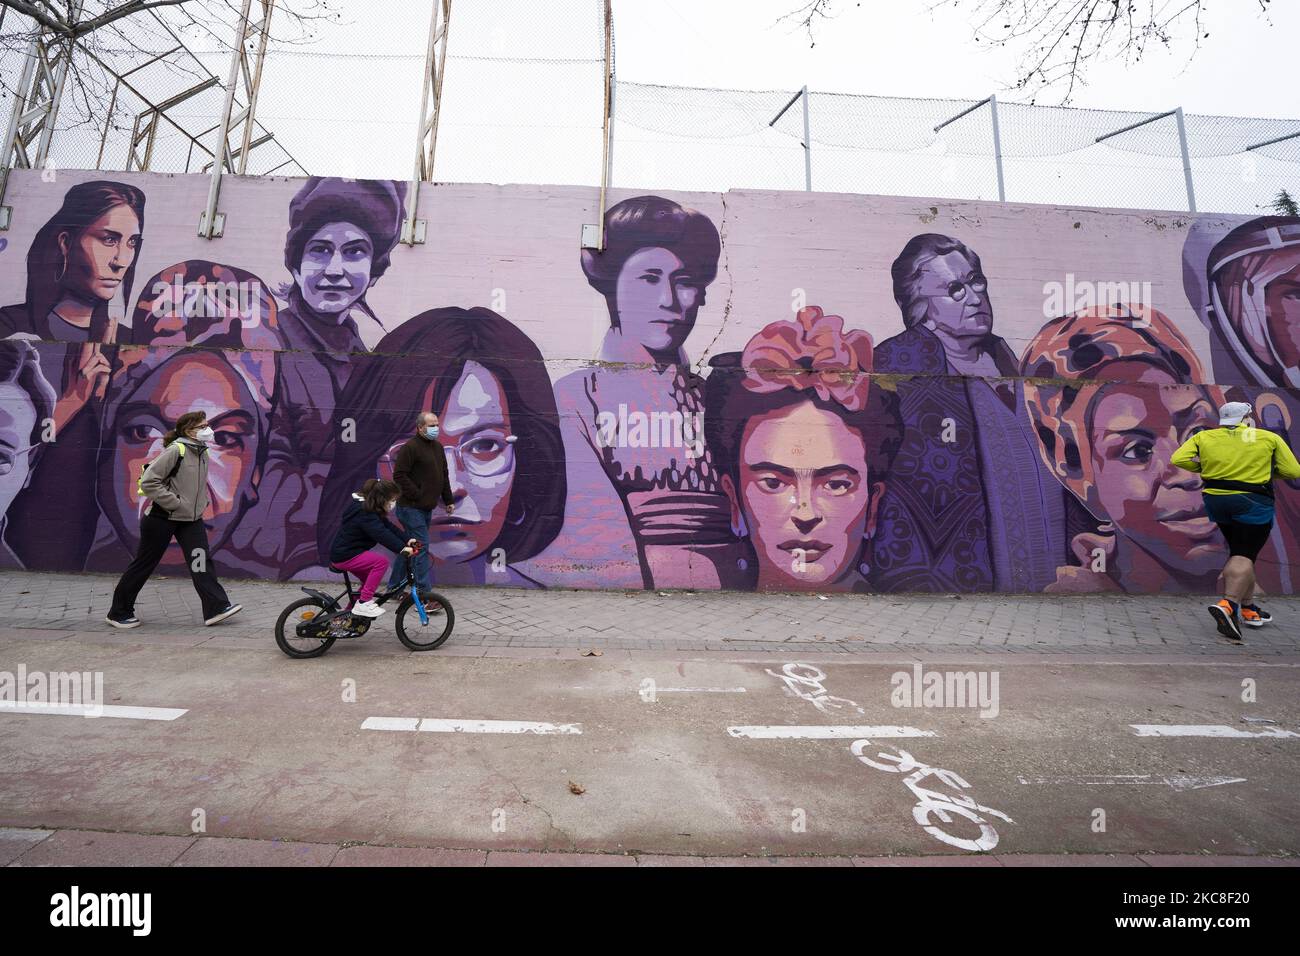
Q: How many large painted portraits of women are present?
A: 10